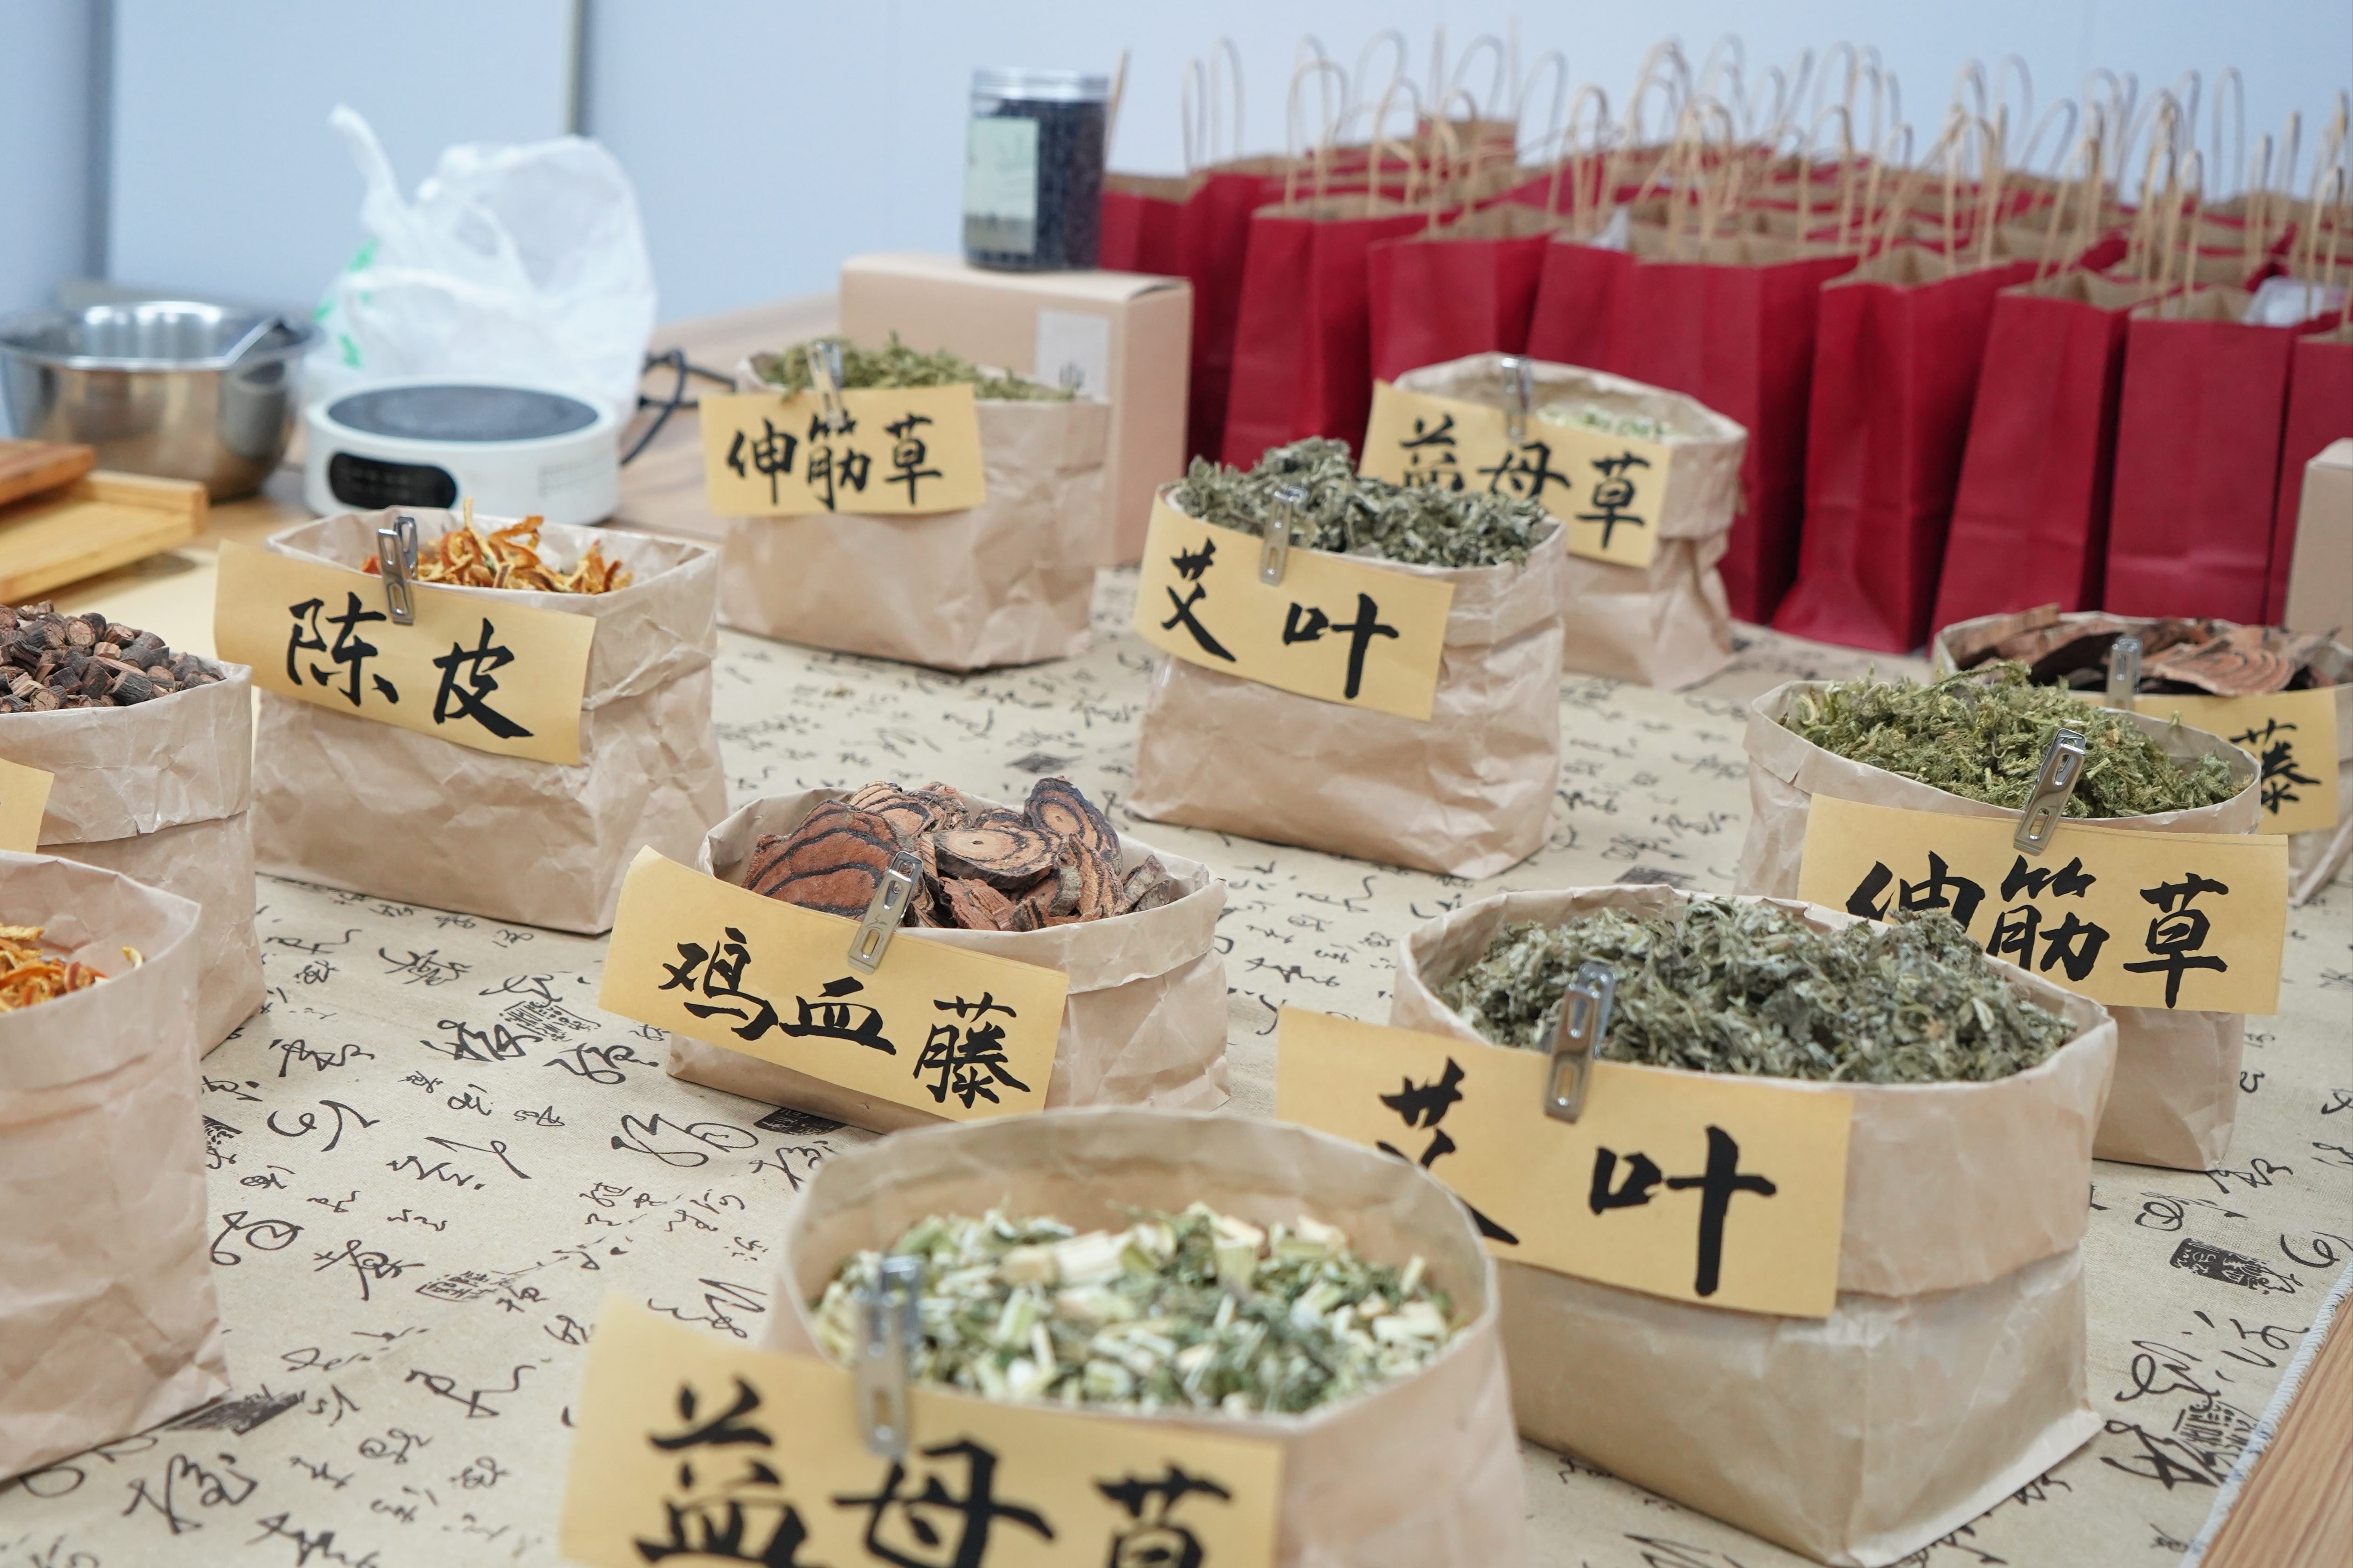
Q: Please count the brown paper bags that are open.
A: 11